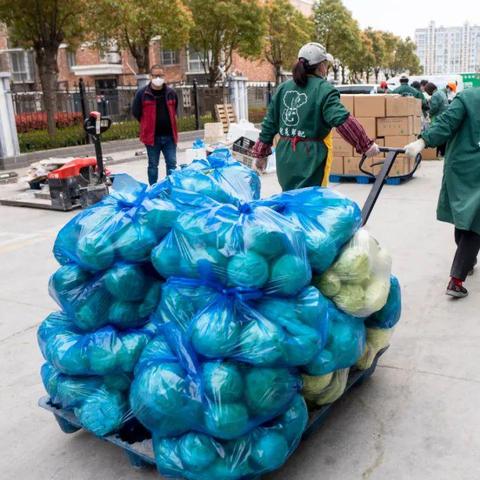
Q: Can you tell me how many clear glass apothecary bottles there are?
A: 0